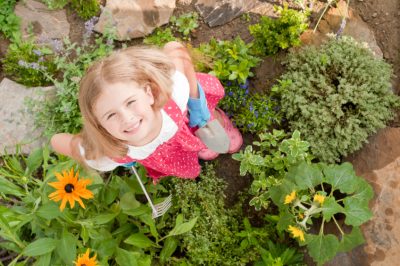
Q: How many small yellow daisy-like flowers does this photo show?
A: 3